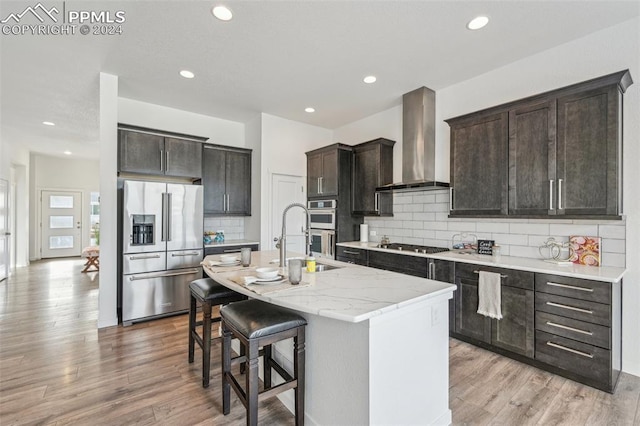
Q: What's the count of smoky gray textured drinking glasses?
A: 2